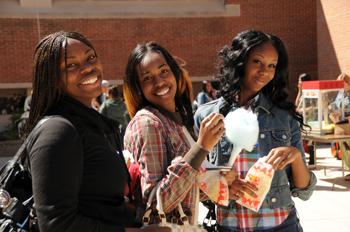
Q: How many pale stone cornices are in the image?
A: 1